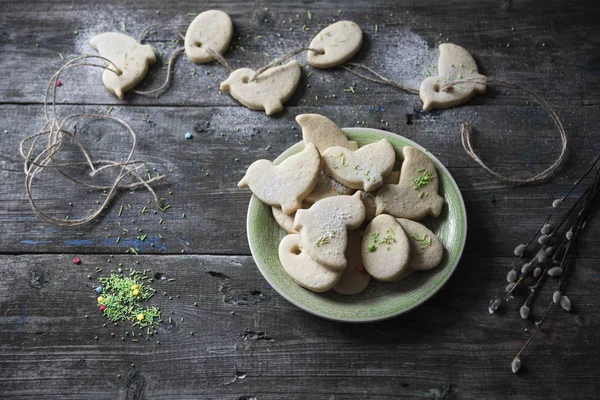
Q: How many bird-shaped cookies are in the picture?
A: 8